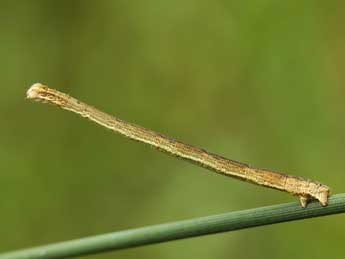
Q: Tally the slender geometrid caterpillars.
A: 1